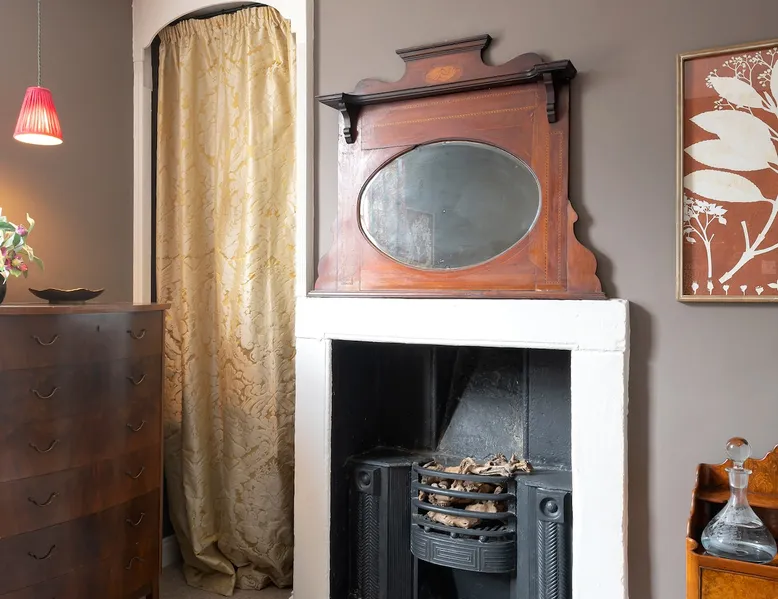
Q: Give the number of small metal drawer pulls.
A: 11